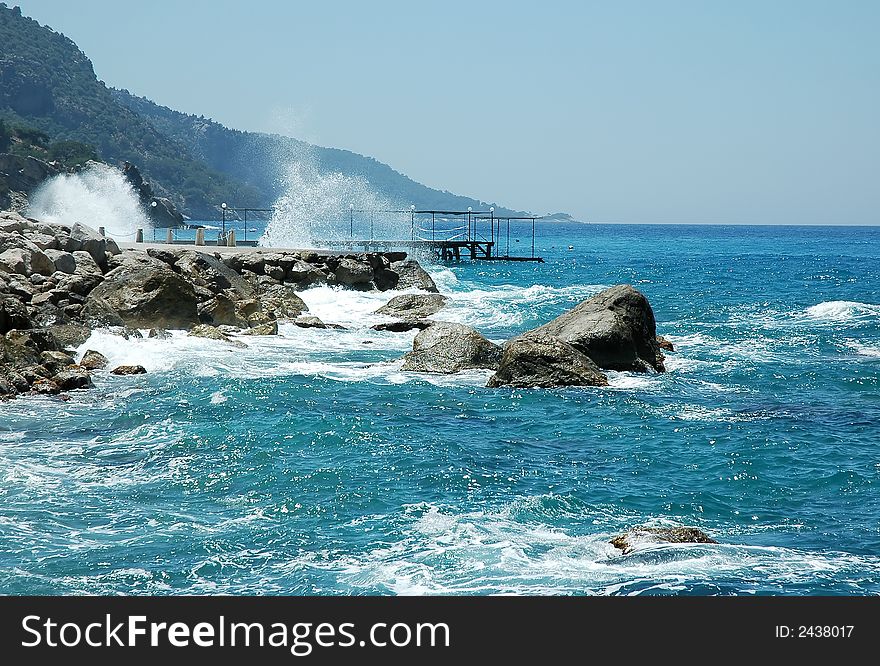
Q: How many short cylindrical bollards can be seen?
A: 5